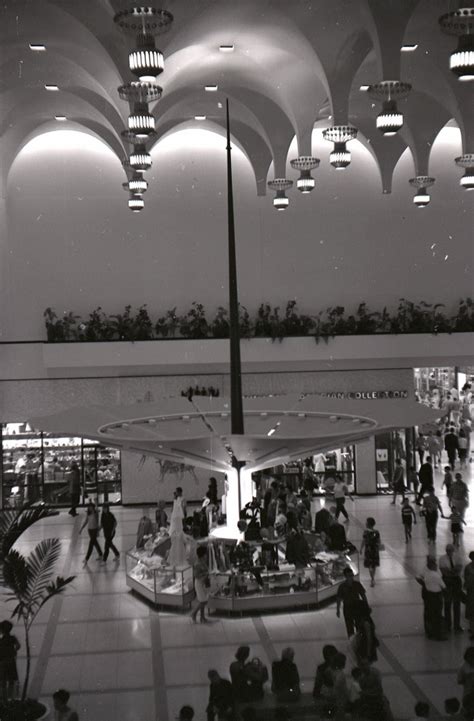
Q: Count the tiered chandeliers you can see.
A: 12